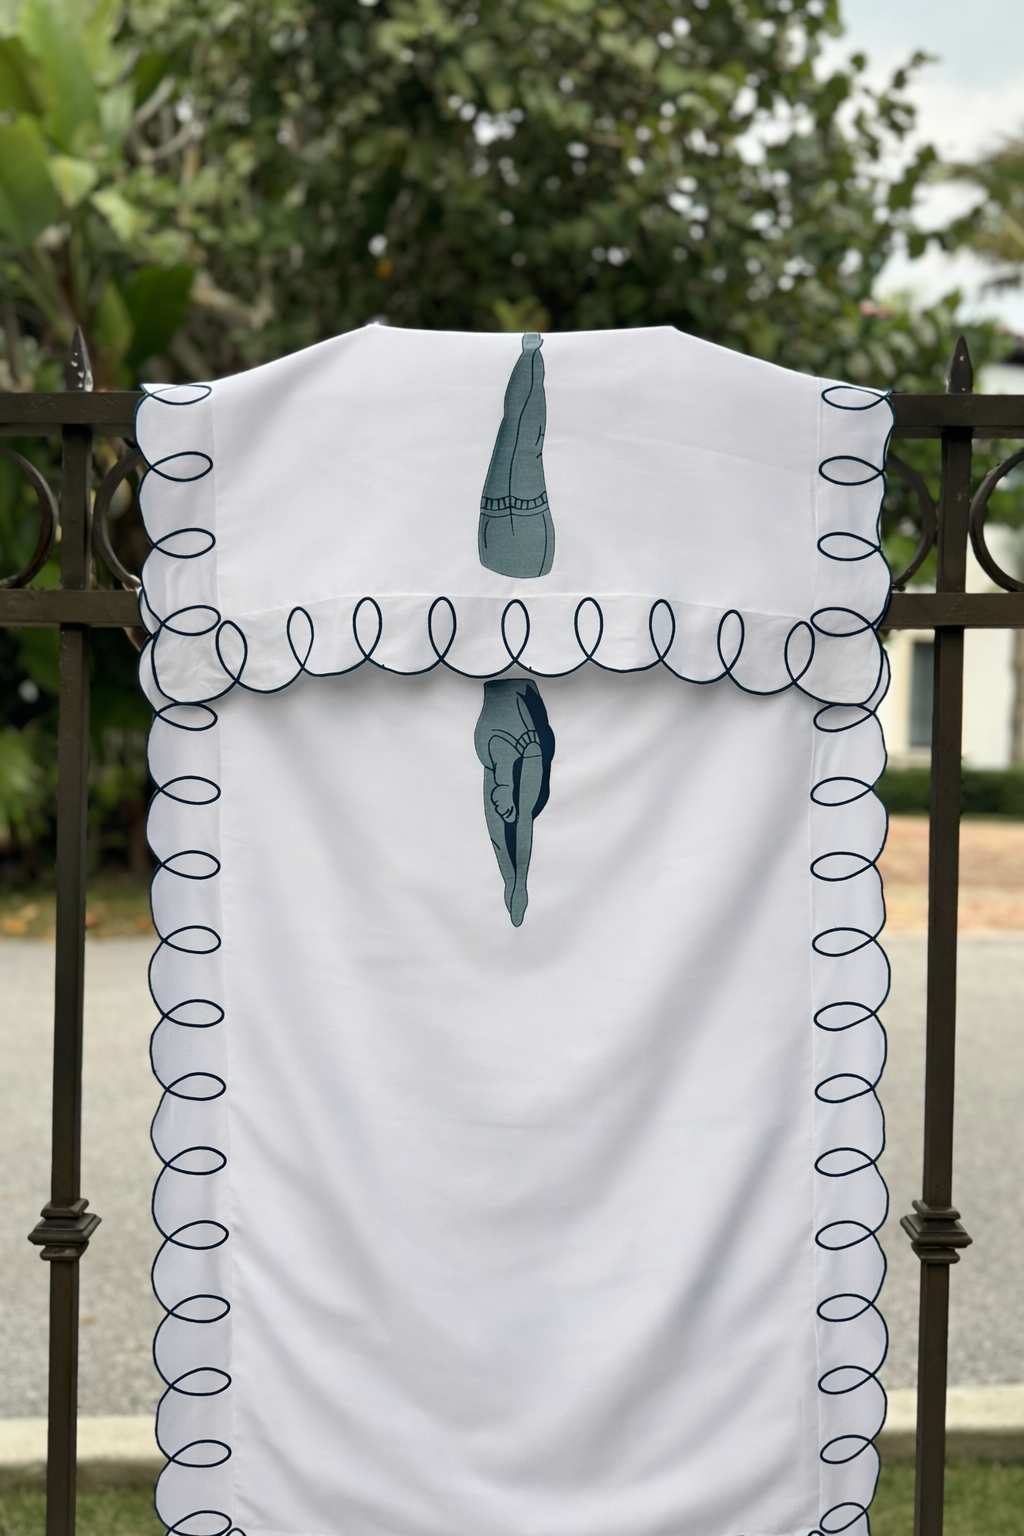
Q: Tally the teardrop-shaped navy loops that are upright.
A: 9